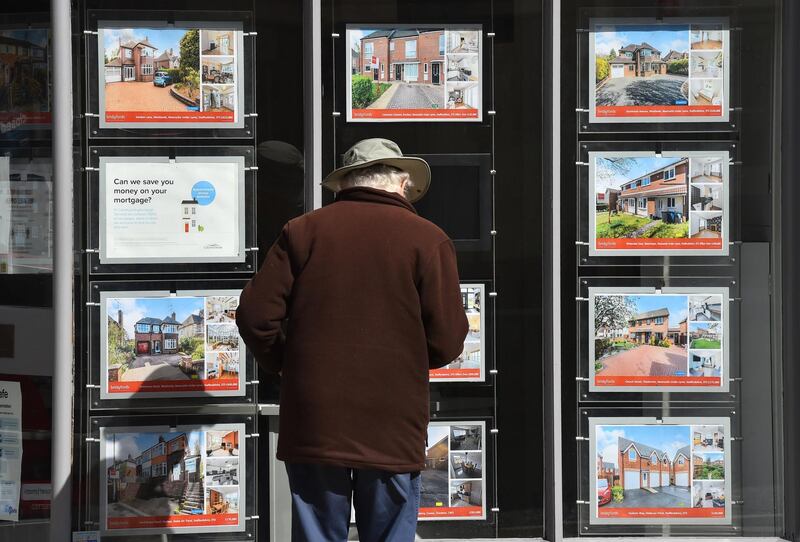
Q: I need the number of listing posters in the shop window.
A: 10